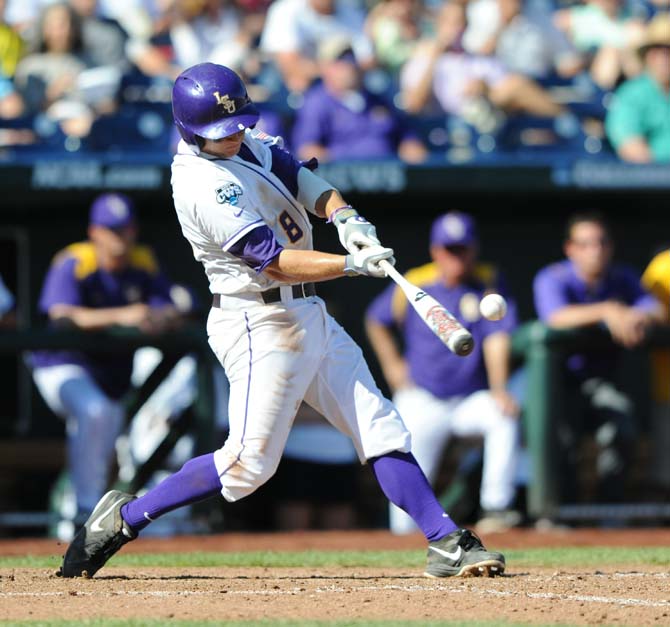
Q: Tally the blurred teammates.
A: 3